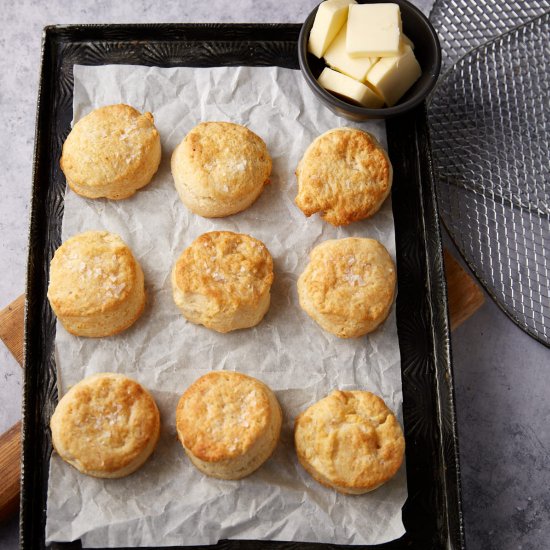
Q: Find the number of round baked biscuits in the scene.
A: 9